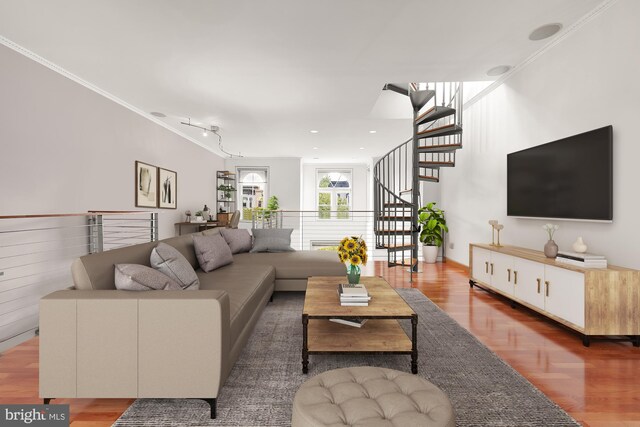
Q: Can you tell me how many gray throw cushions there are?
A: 5